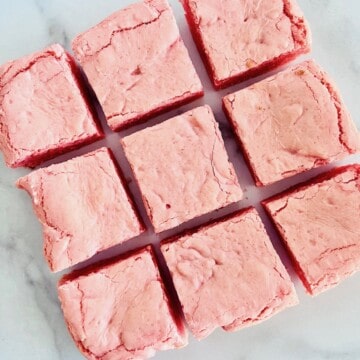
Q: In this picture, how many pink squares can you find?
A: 9